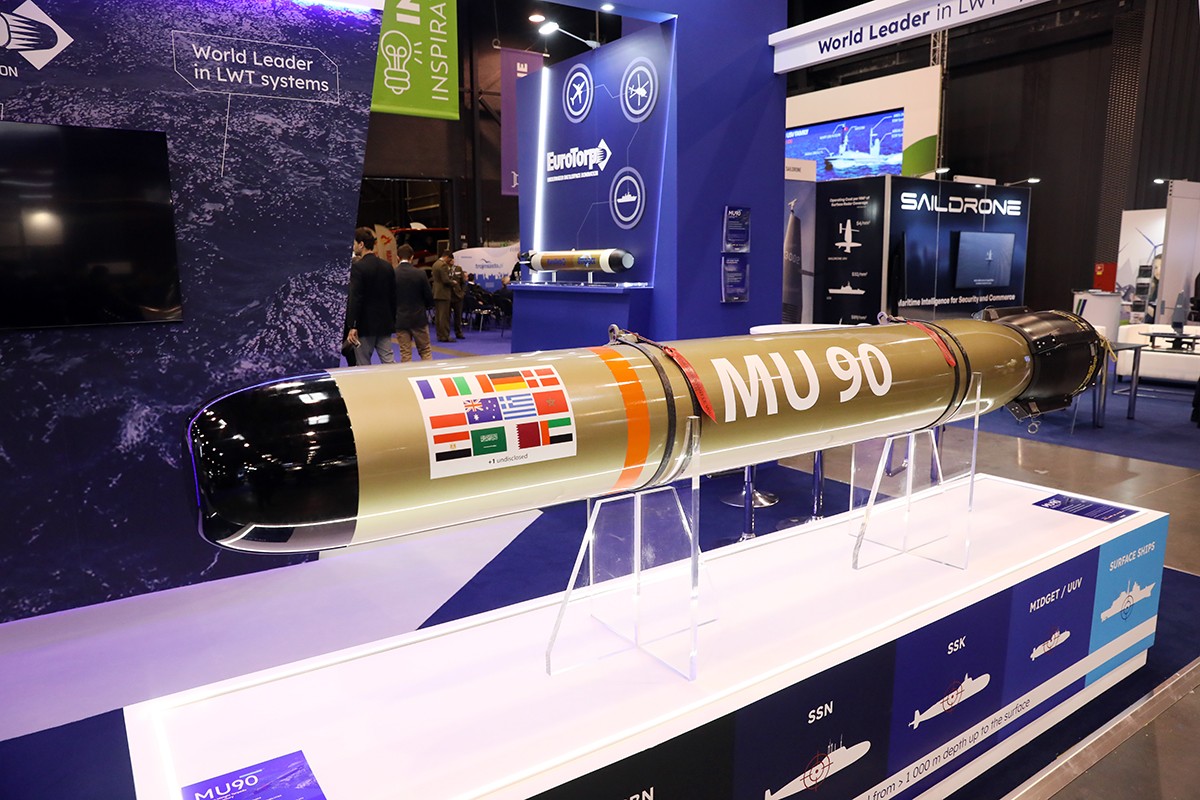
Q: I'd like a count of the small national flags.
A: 12